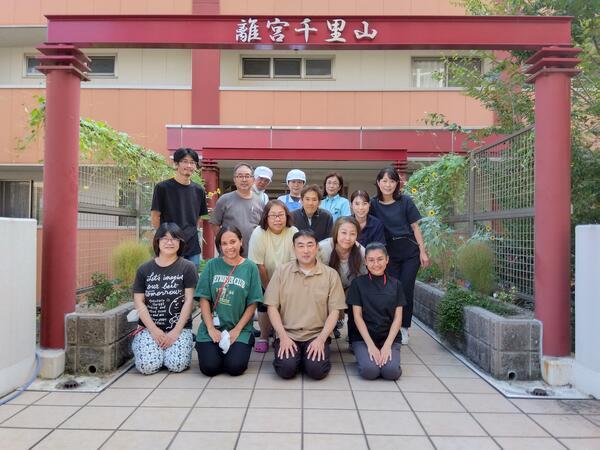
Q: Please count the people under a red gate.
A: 14